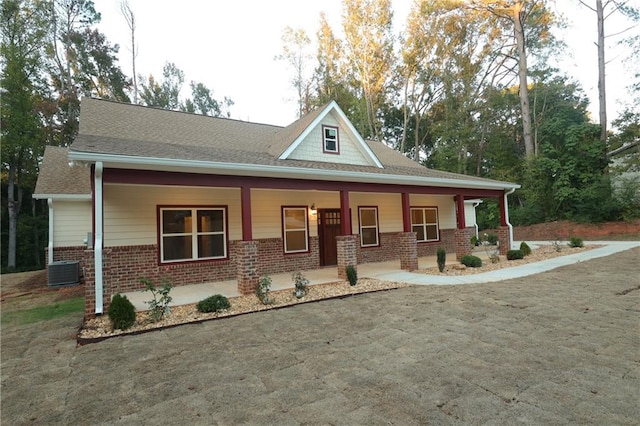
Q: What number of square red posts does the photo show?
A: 6